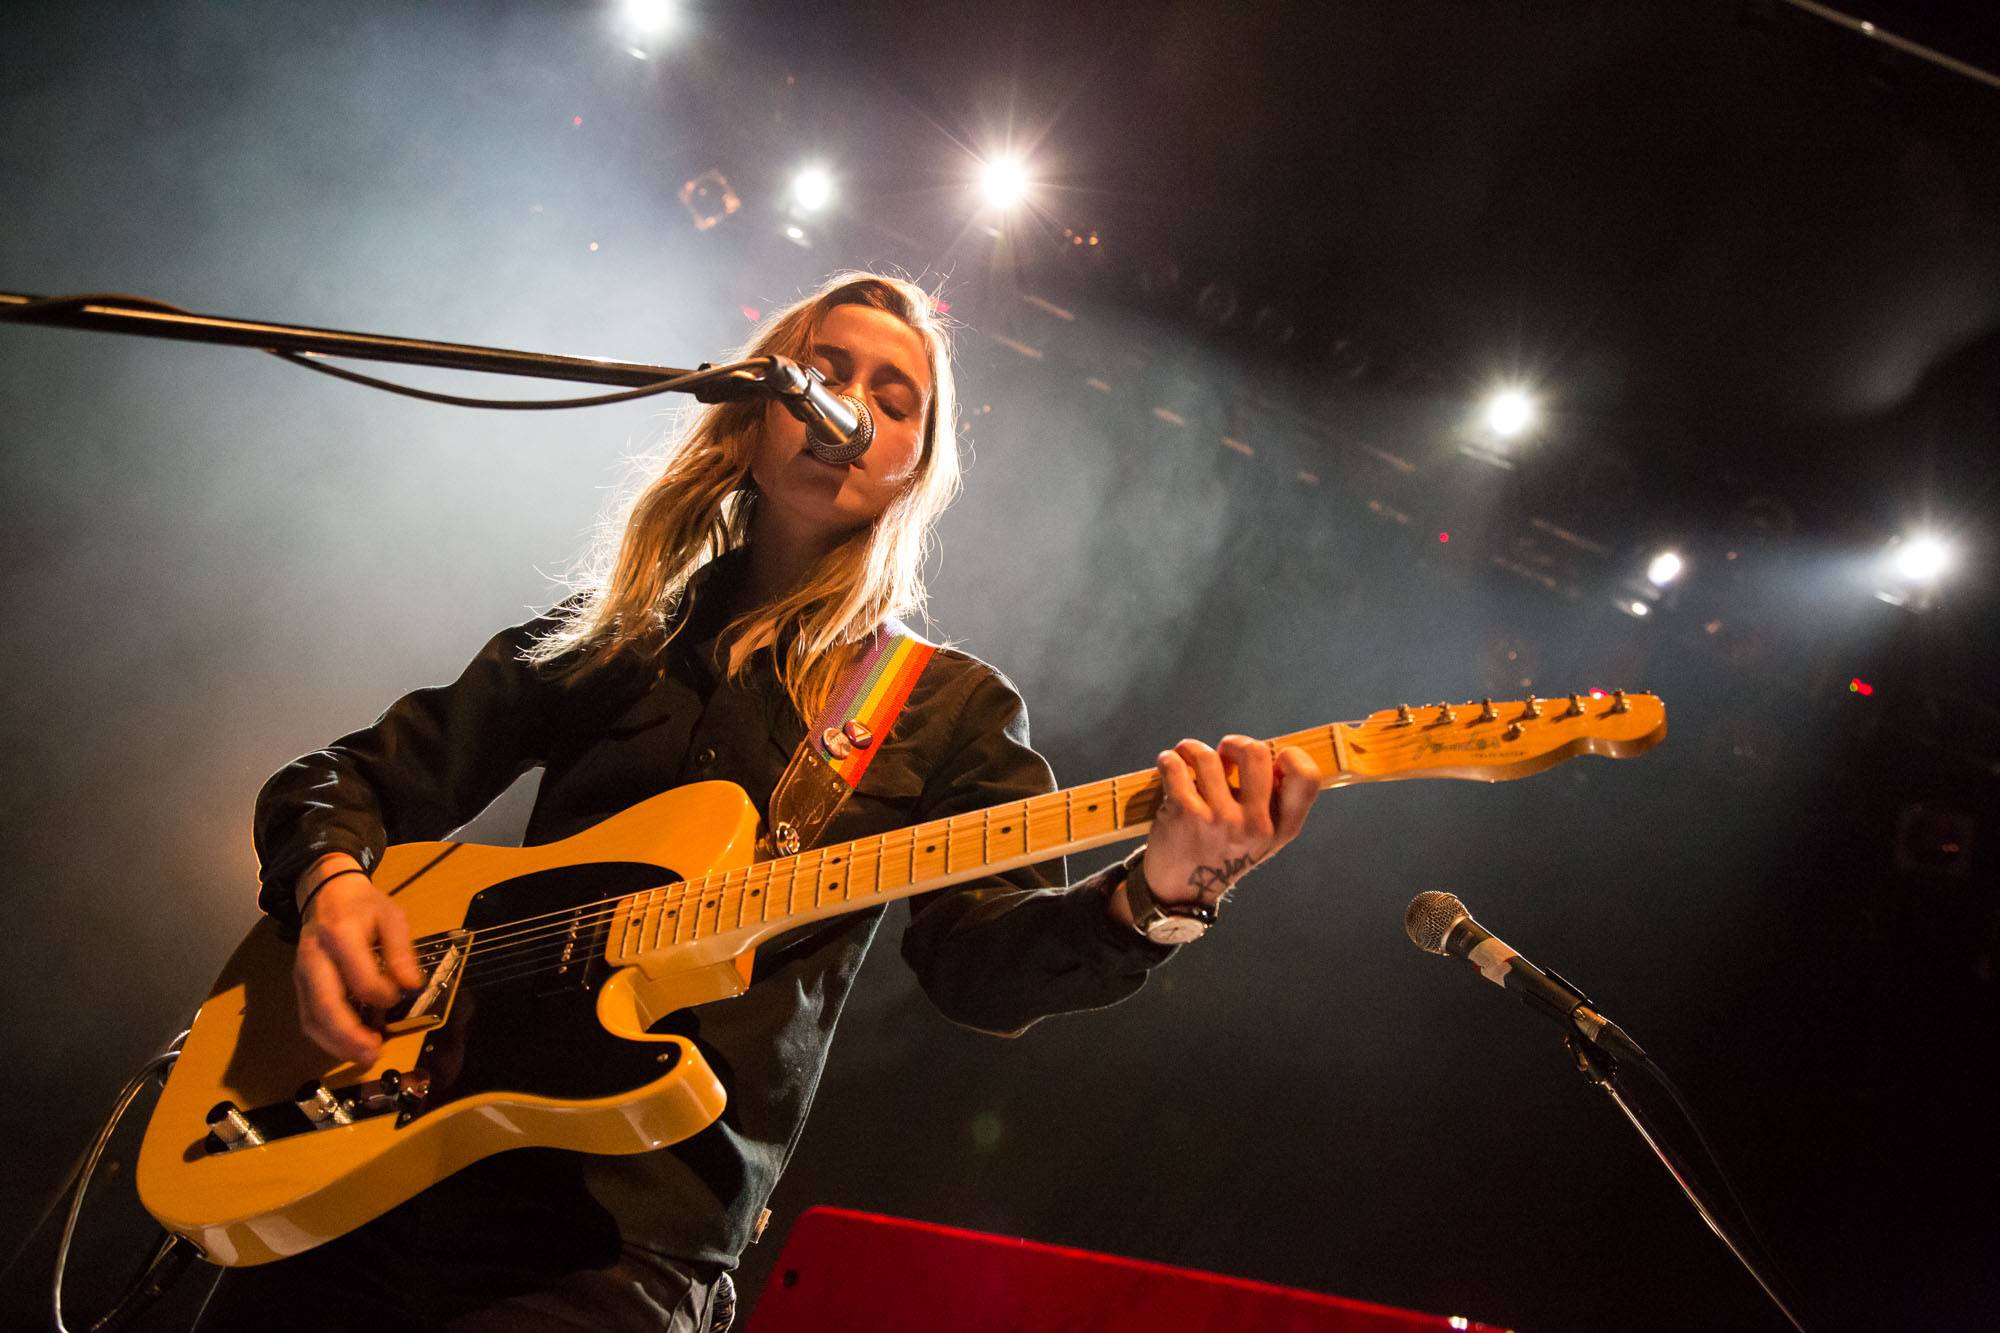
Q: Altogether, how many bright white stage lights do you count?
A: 6